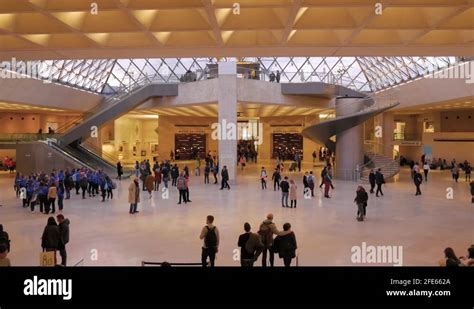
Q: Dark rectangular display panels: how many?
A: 2